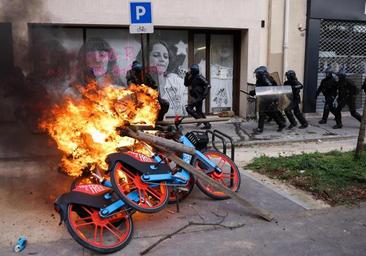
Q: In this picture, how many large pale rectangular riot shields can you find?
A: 1